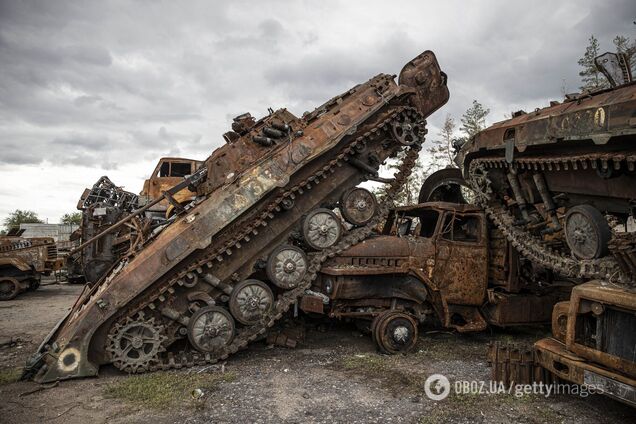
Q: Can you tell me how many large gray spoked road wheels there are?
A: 6